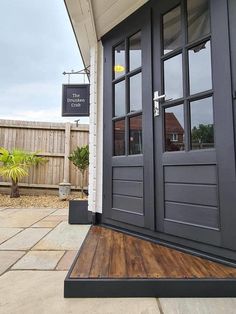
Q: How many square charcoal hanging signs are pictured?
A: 1